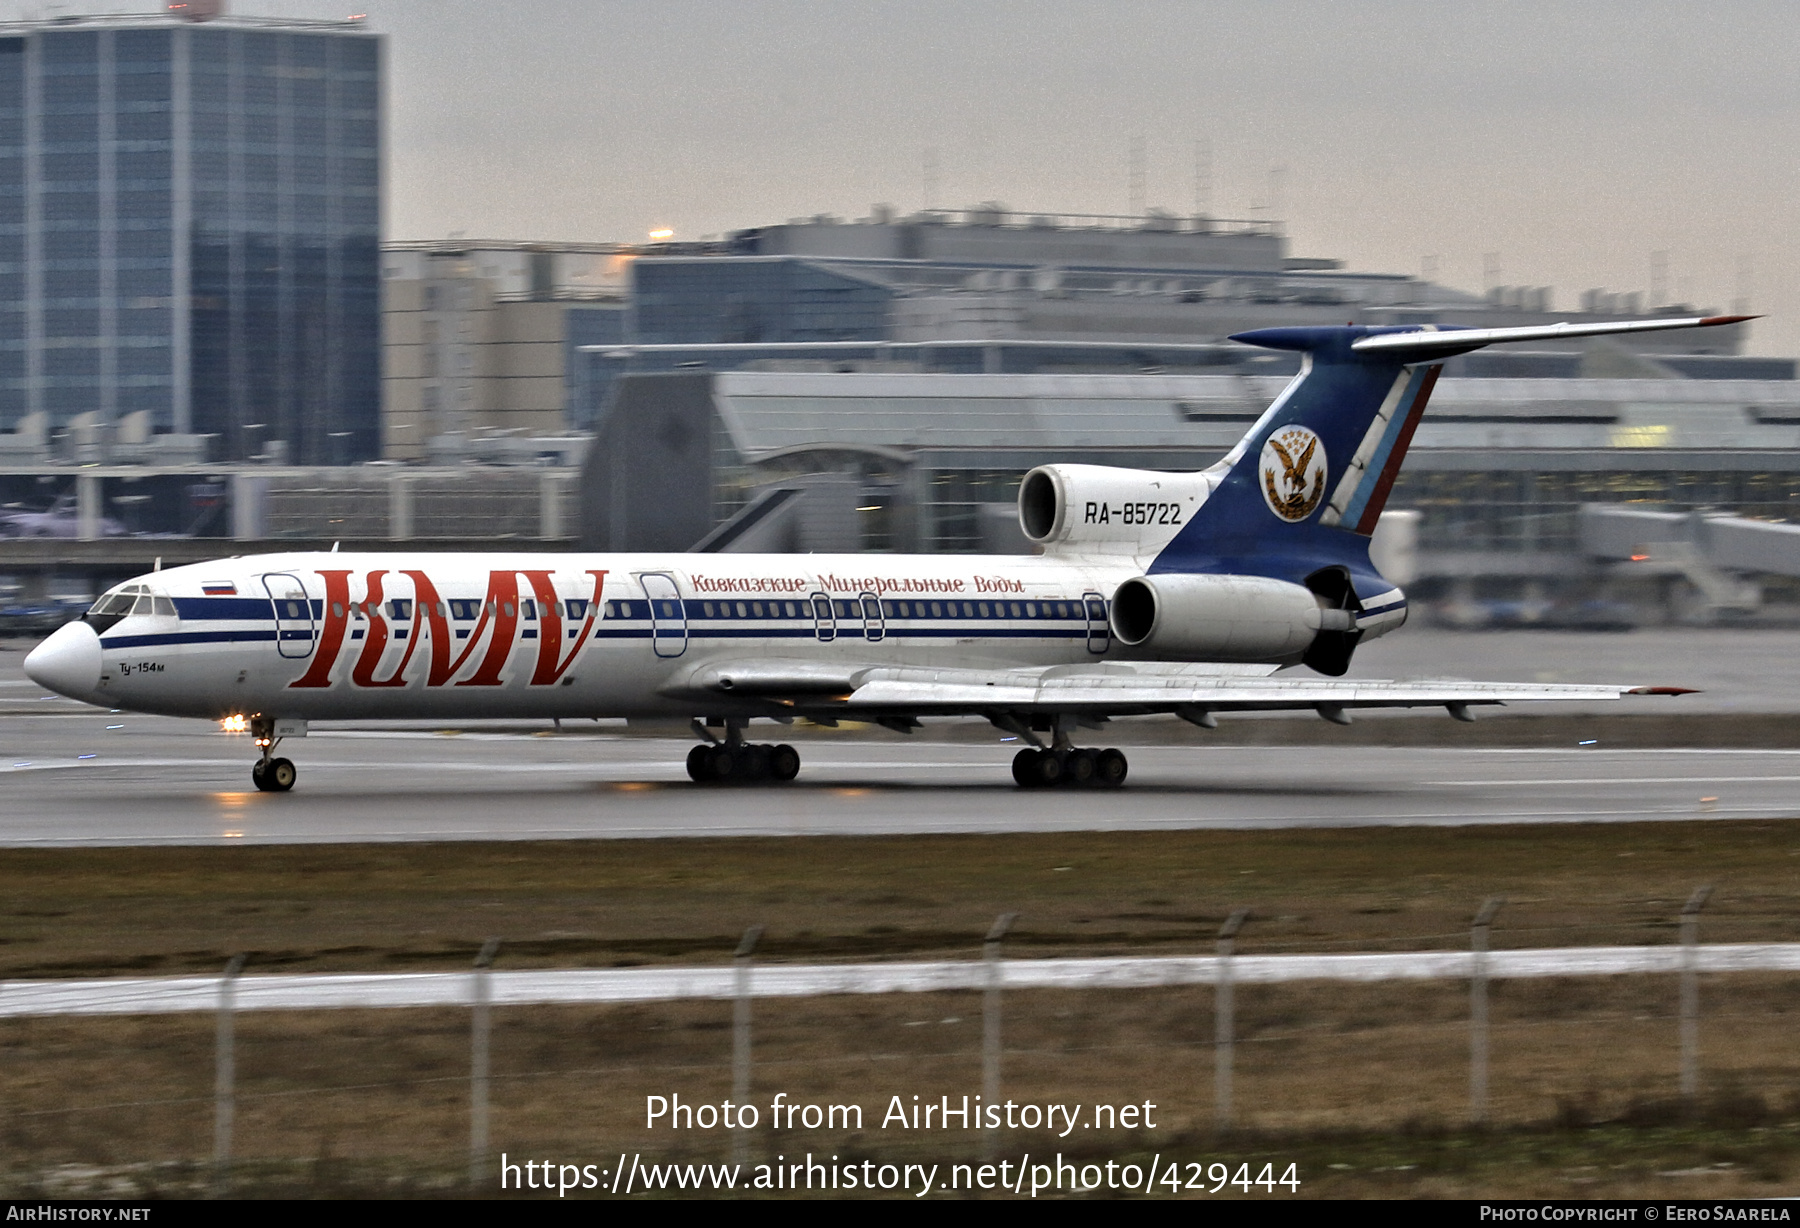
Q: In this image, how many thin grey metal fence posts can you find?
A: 7